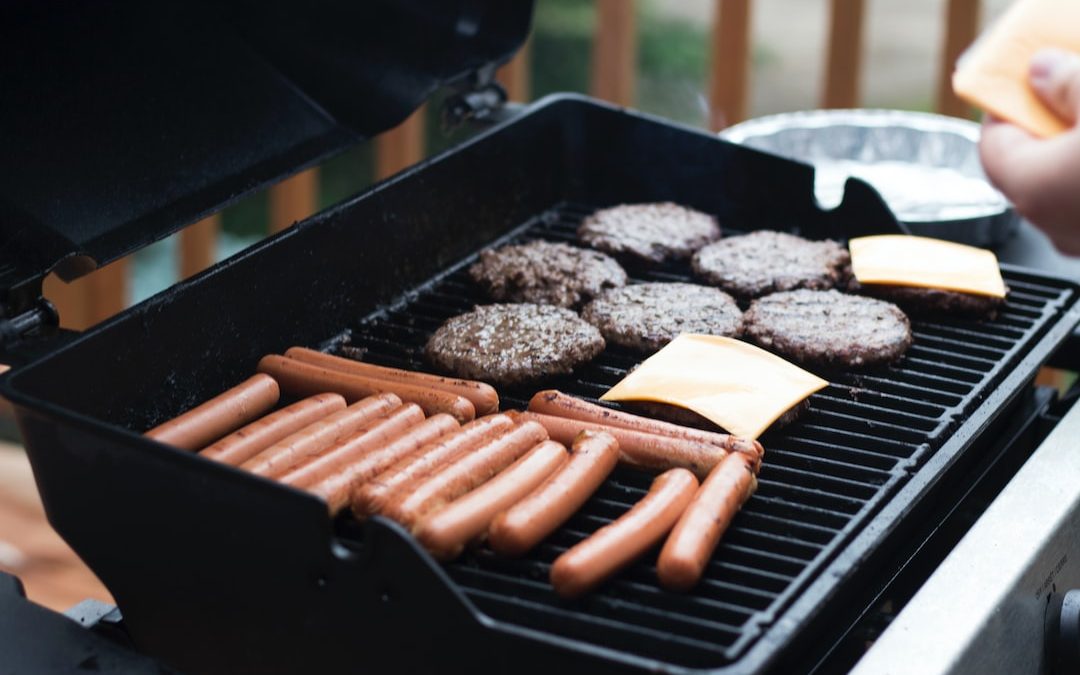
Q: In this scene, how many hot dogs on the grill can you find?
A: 15